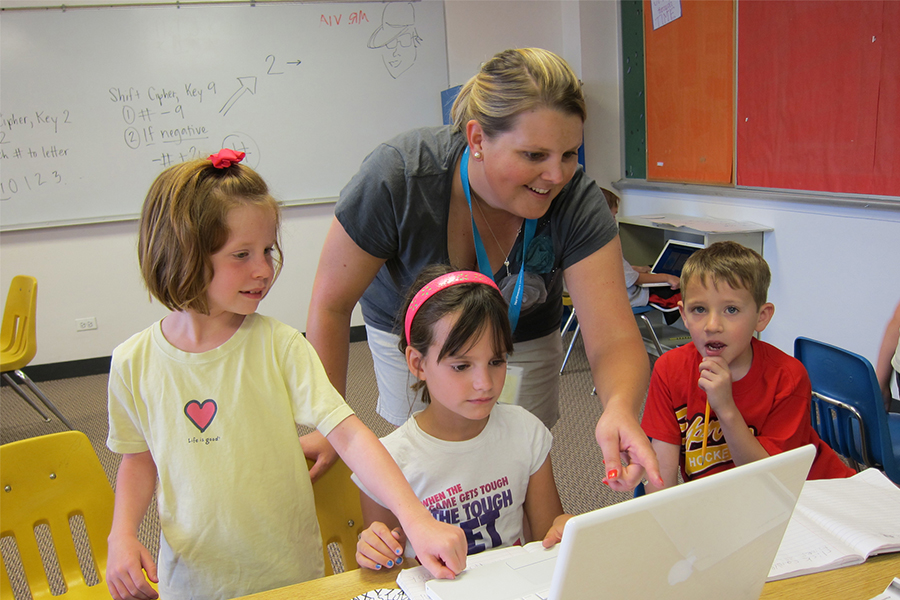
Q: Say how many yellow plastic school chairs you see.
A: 3